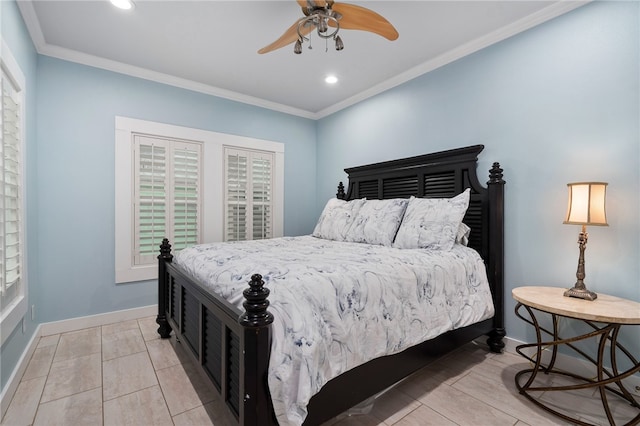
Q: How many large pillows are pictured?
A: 3